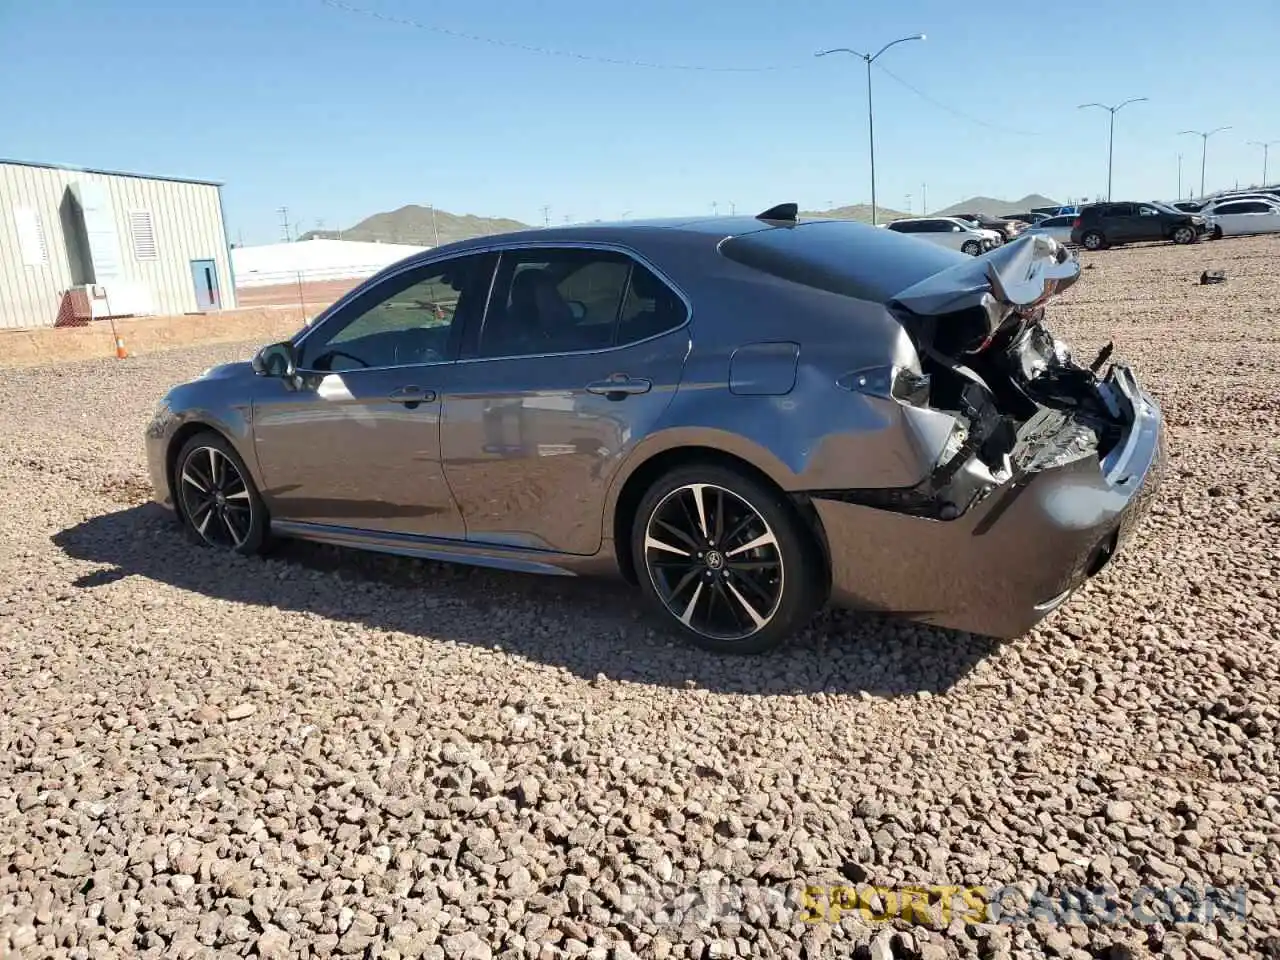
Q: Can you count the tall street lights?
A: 4